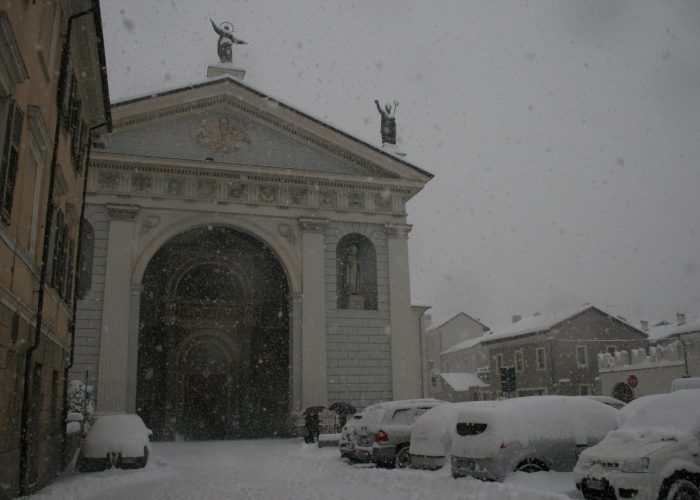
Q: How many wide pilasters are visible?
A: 3